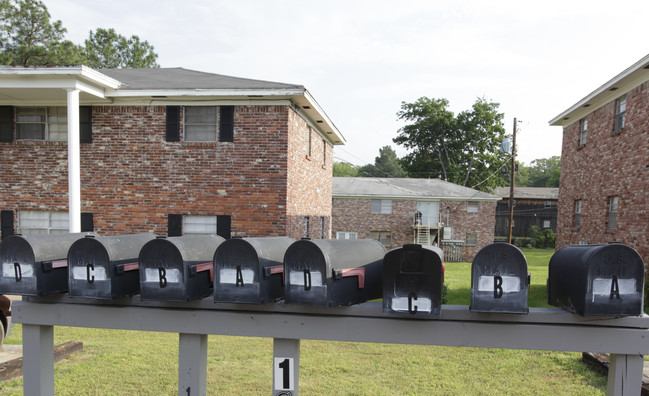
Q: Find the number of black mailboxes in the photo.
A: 8